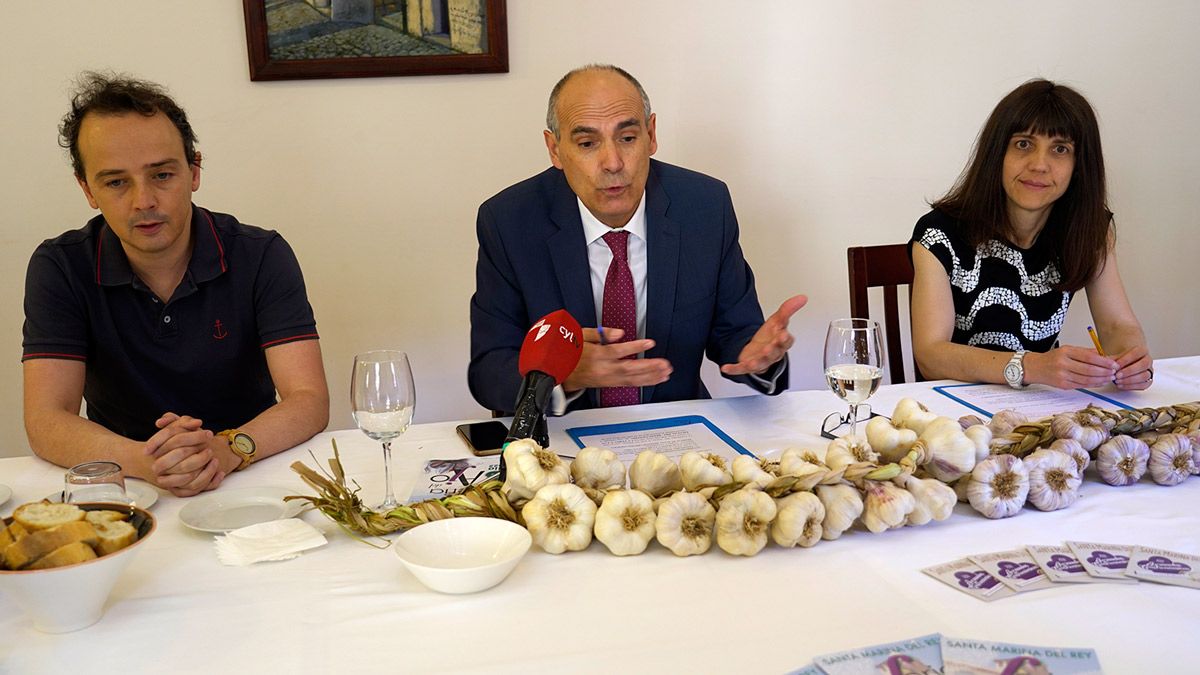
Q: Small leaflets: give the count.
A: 5